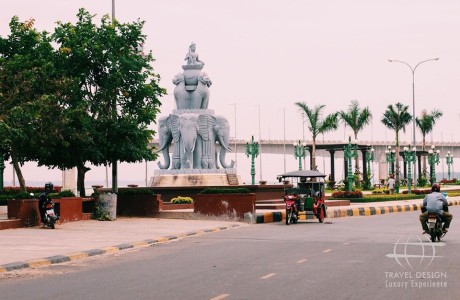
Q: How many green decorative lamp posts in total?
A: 8